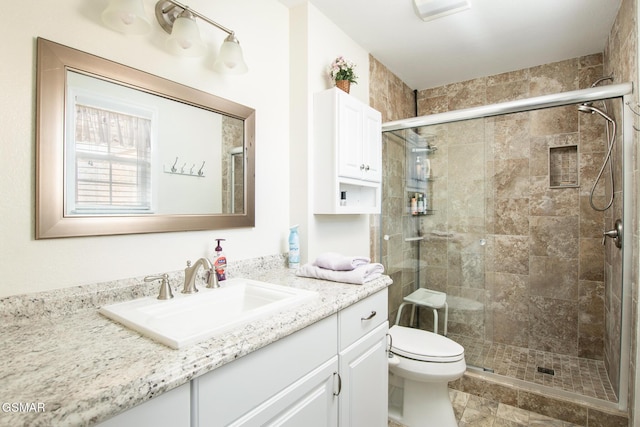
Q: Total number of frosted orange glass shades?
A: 0